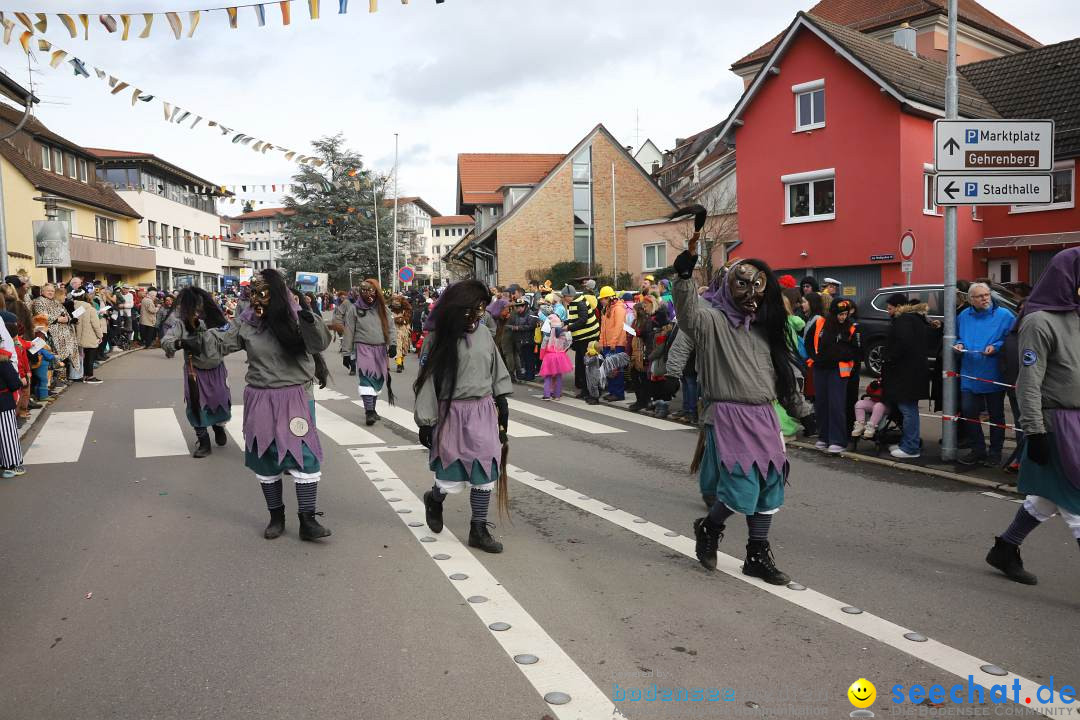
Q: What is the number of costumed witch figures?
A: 6